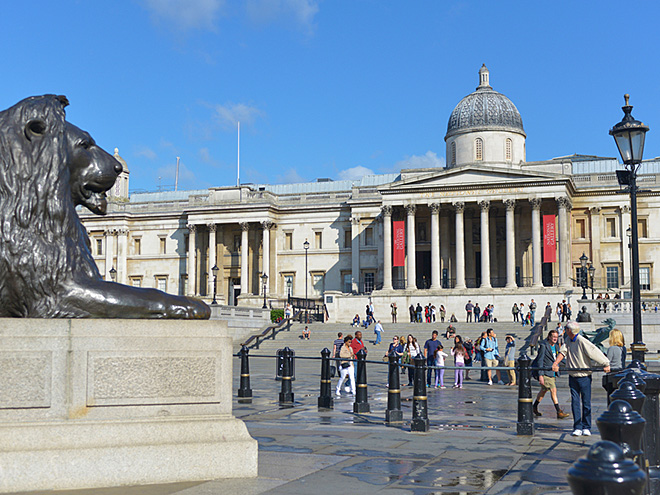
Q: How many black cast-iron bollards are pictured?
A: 12